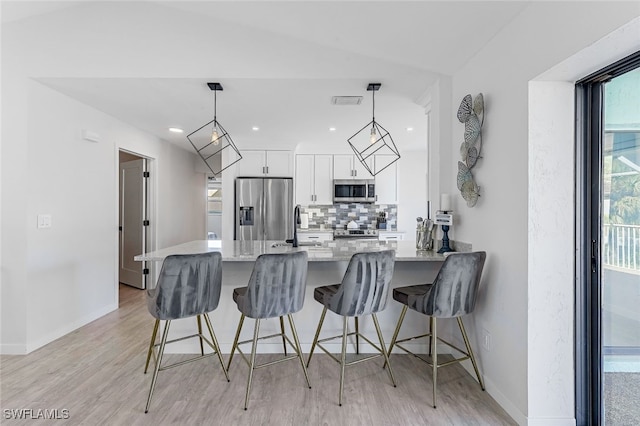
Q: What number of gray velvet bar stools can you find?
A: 4